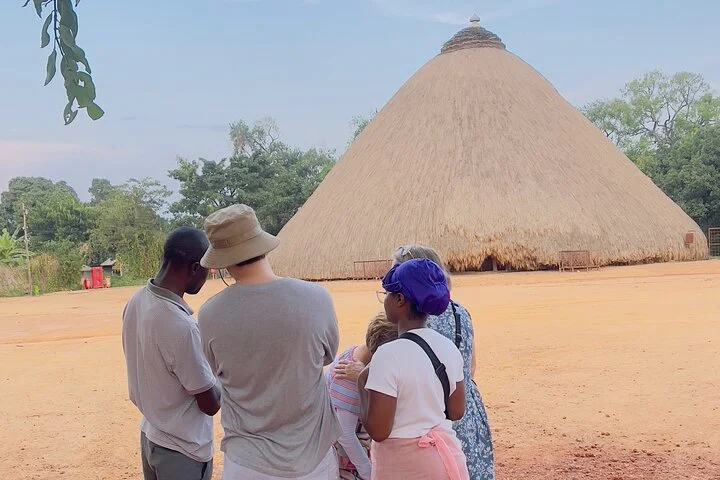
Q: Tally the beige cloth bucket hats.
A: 1